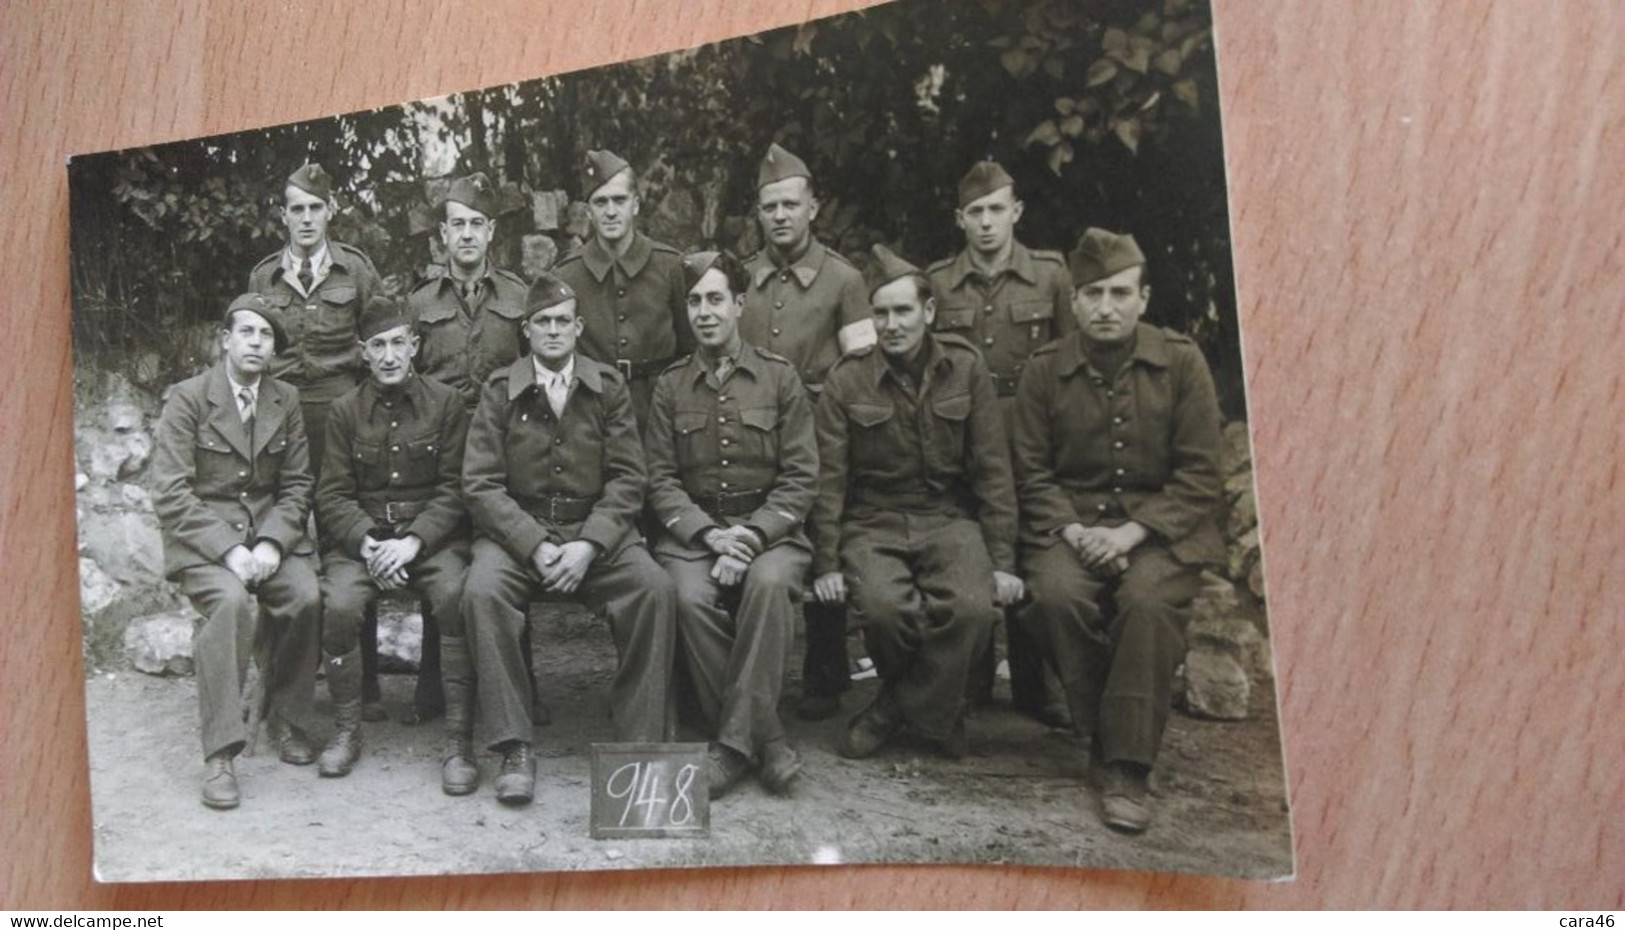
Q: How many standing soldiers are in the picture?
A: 5